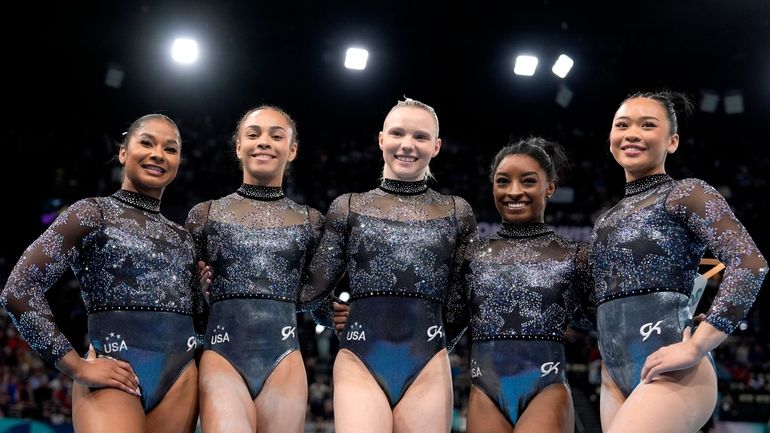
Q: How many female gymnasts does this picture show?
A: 5